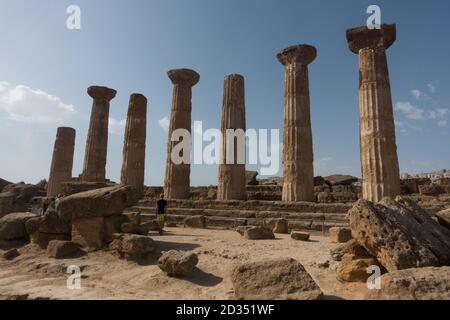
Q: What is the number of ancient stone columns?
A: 7